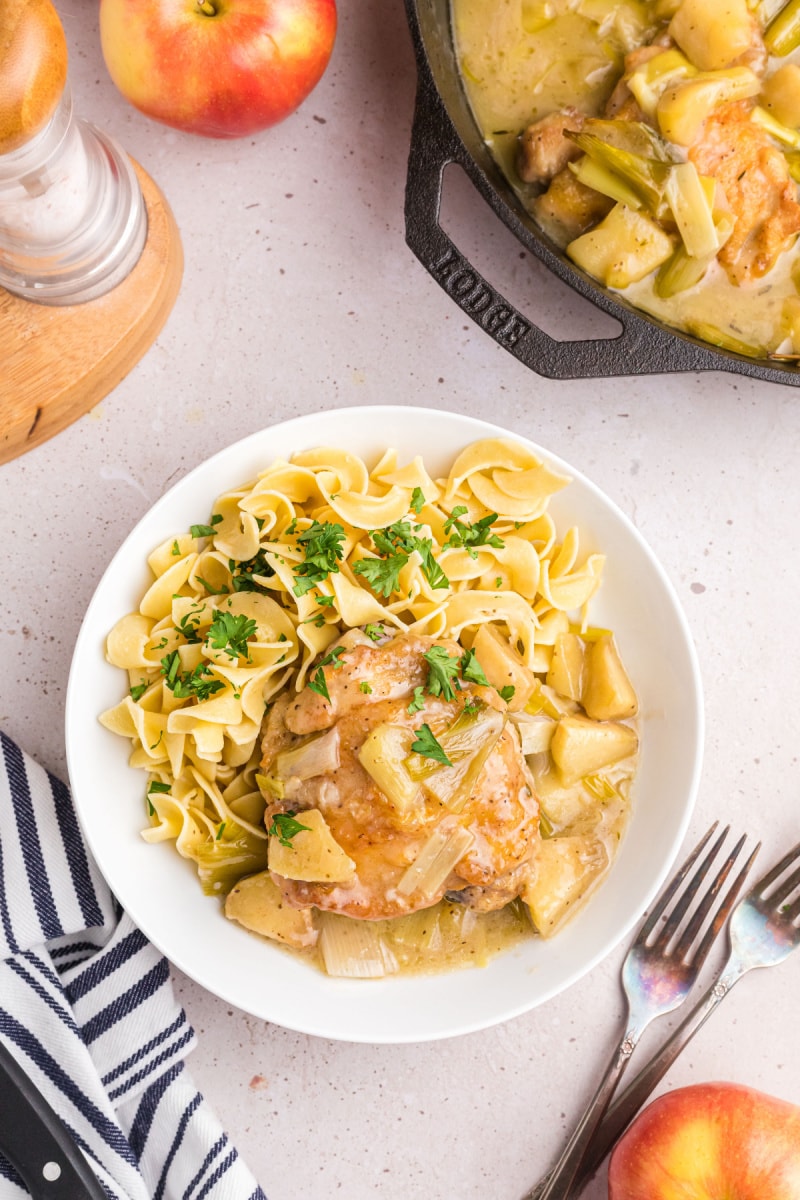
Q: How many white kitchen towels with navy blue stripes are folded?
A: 1